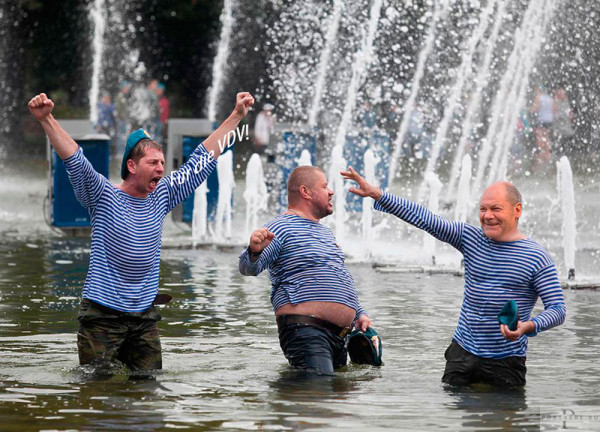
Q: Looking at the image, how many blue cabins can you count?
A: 4